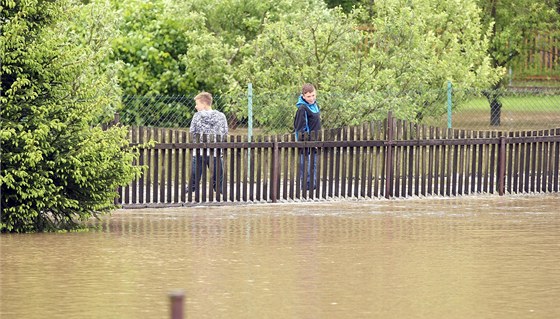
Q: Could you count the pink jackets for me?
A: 0